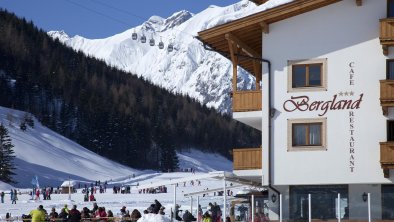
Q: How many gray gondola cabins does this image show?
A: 5